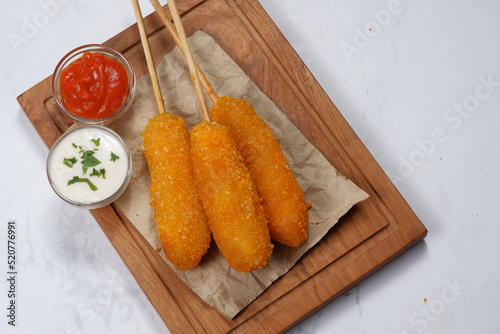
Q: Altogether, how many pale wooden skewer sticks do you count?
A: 3